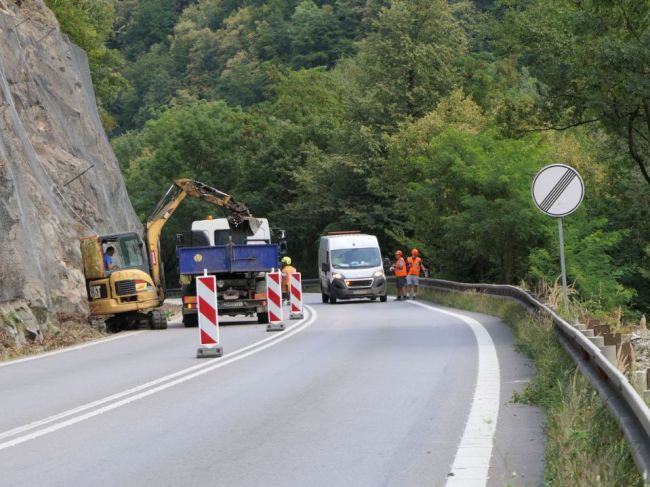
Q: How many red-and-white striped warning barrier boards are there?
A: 3